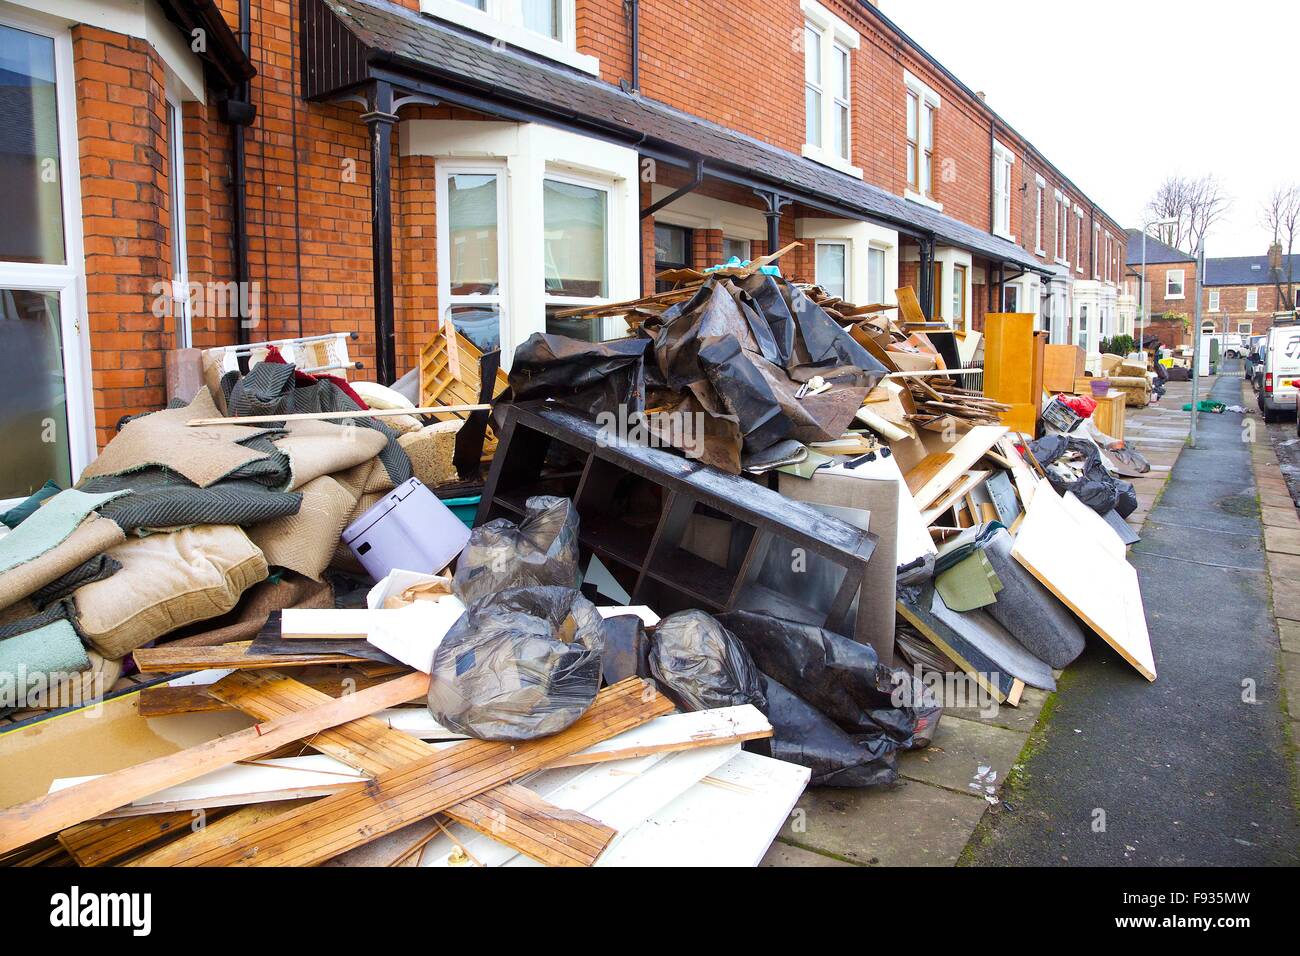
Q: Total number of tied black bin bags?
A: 3